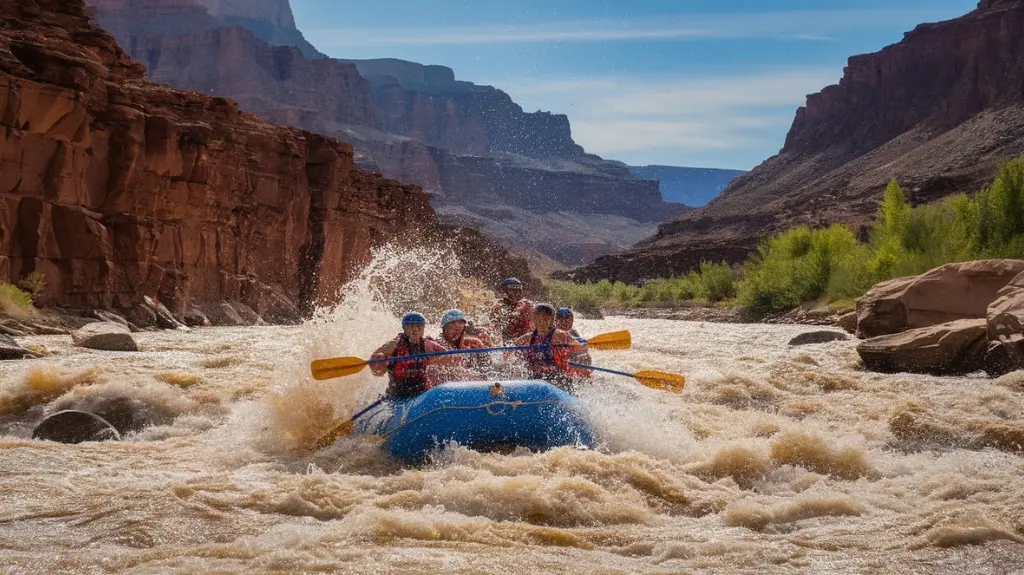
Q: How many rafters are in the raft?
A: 5